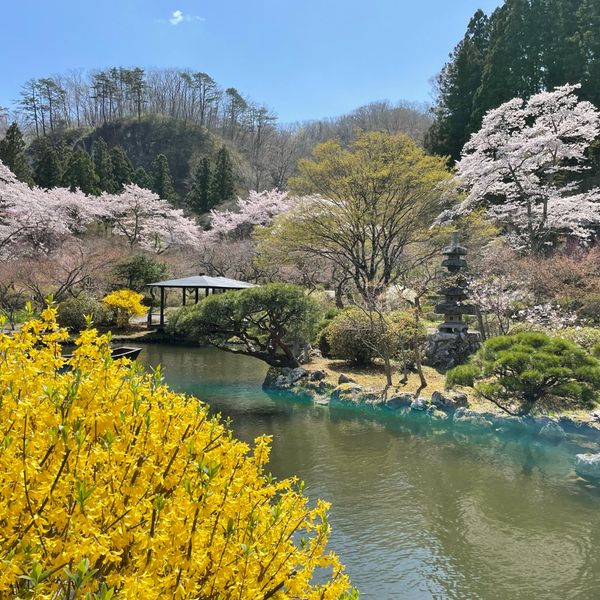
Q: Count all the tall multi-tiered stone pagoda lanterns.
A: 1